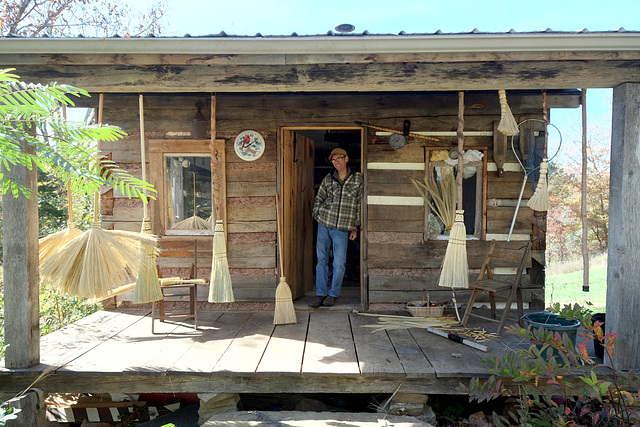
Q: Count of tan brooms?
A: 8